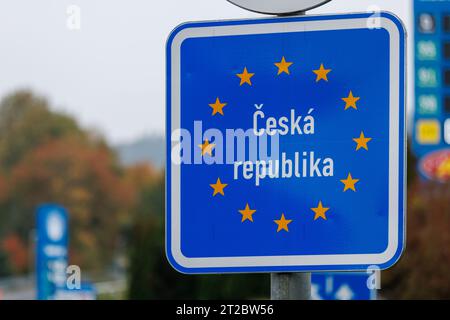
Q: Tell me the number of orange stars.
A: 12